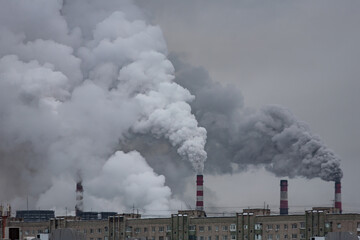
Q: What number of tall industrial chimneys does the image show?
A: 4